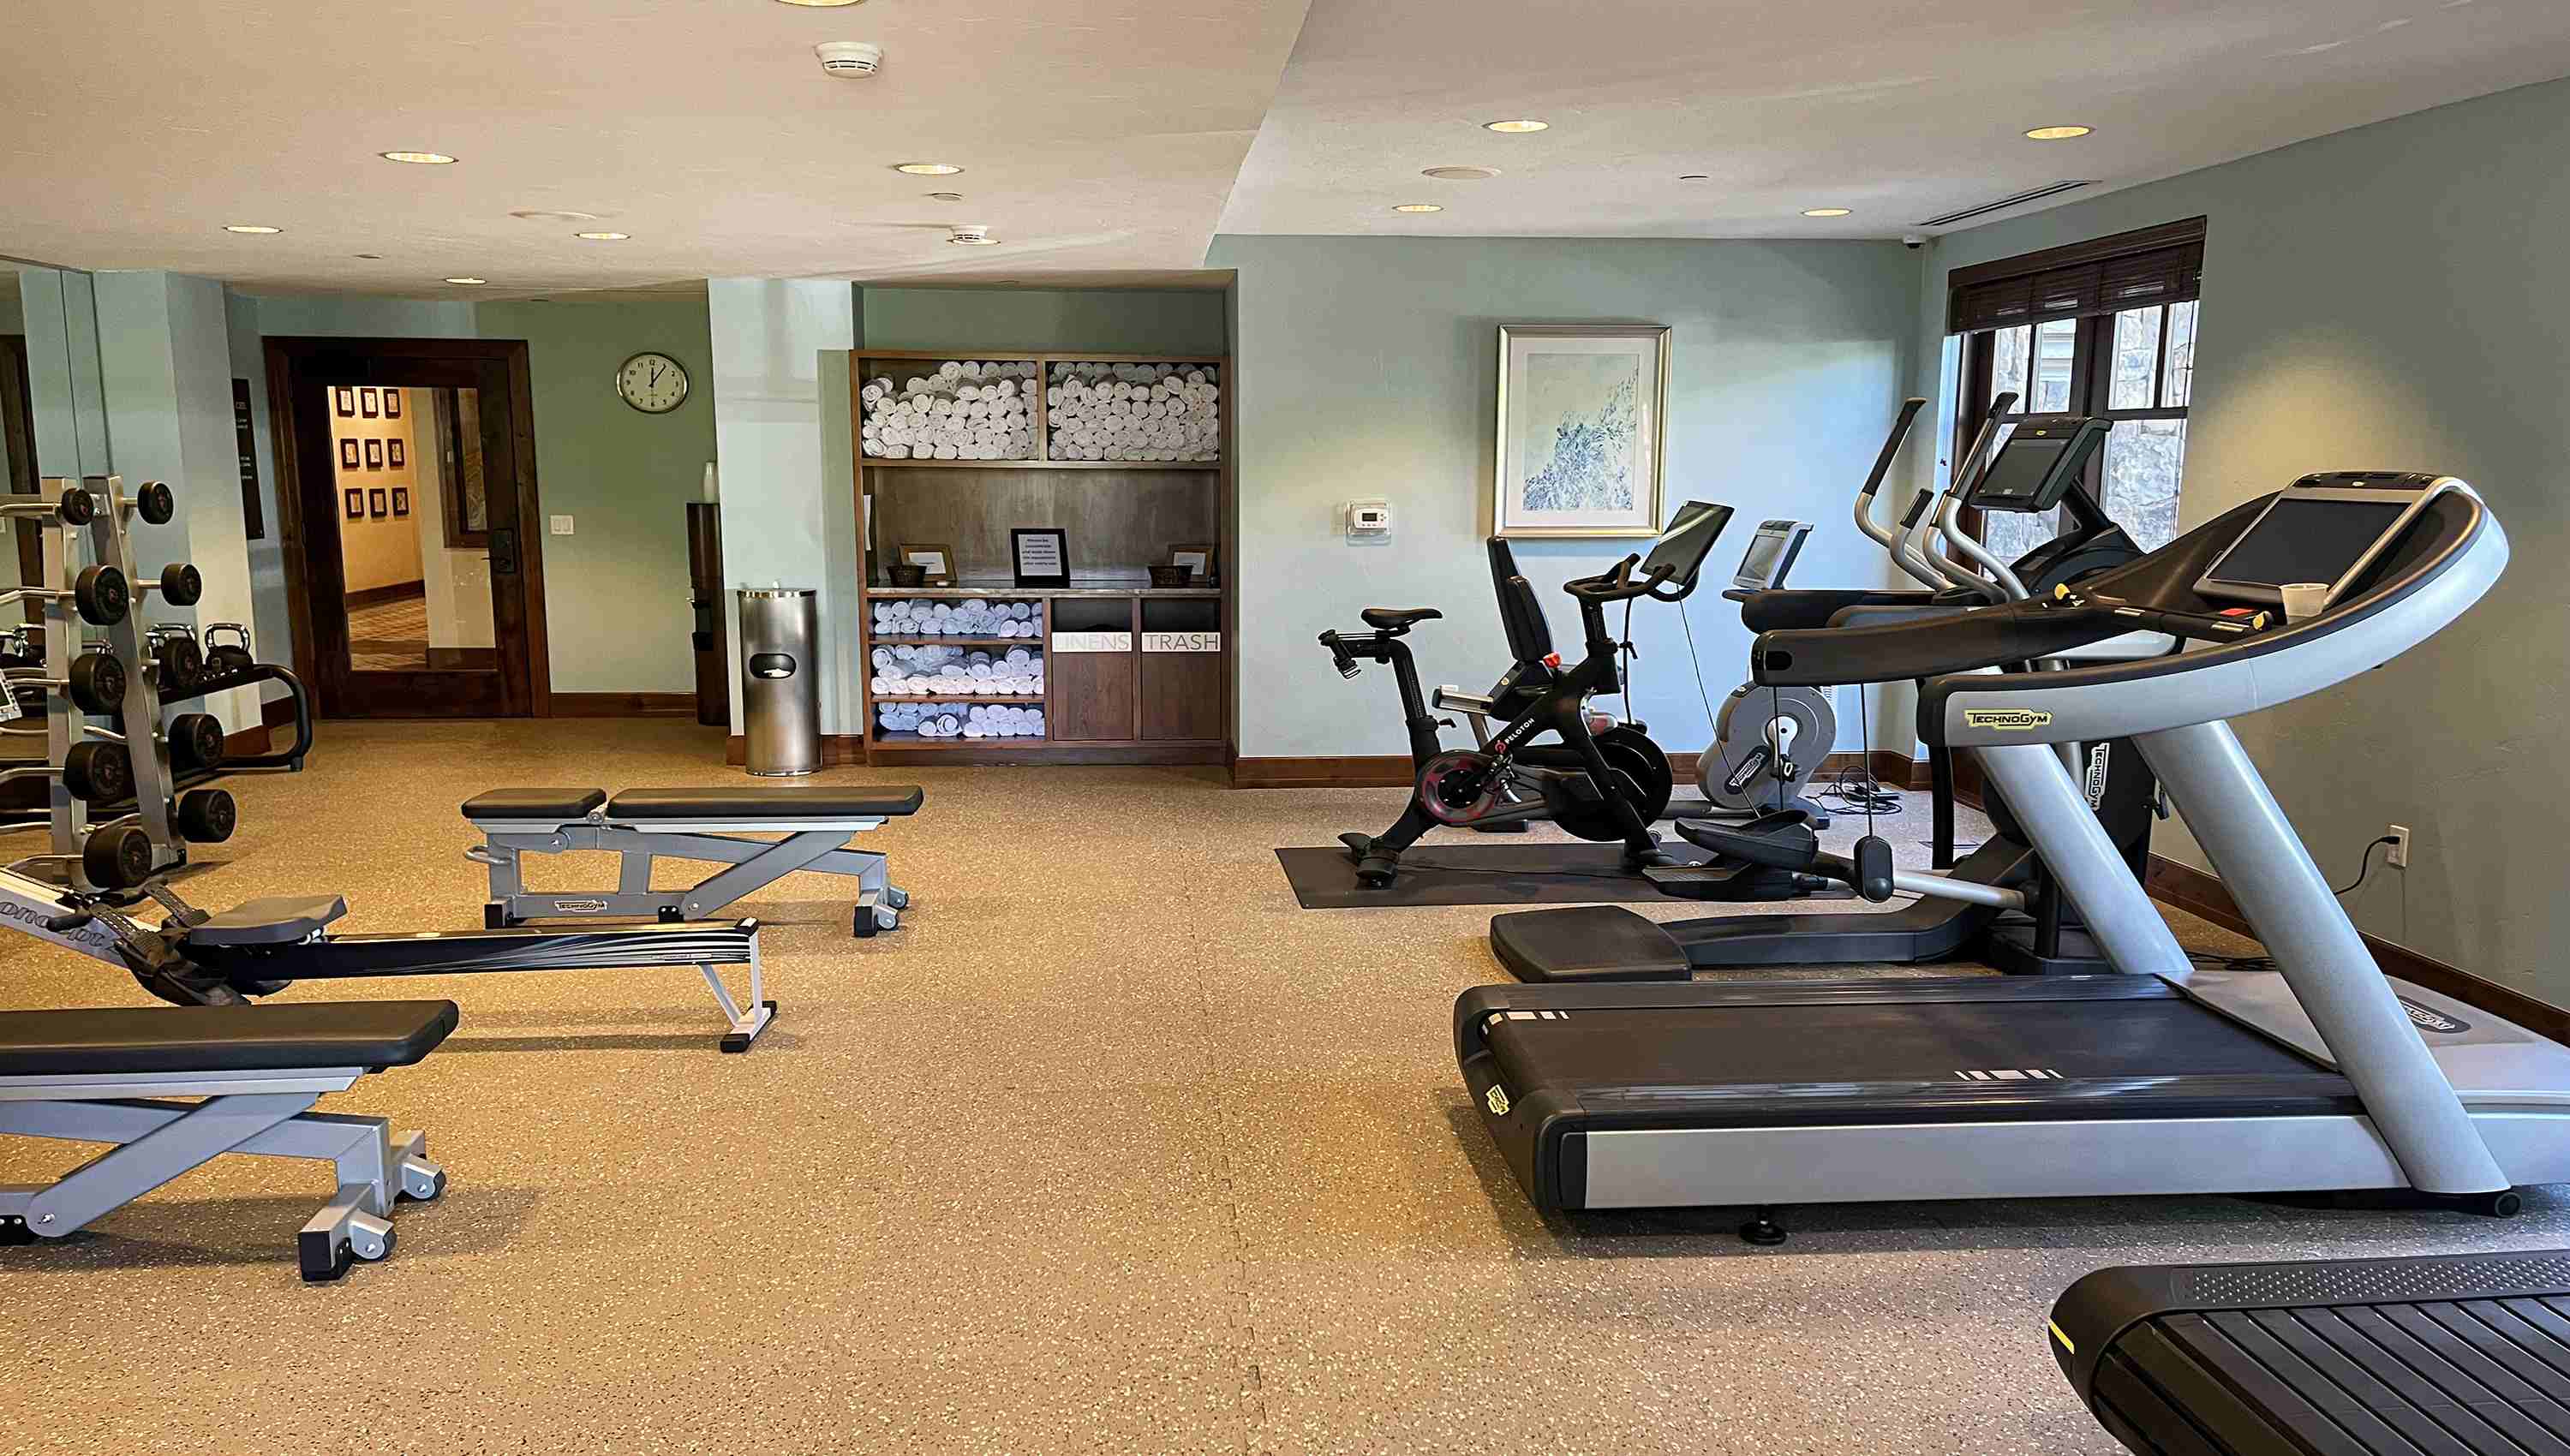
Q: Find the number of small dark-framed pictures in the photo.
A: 9